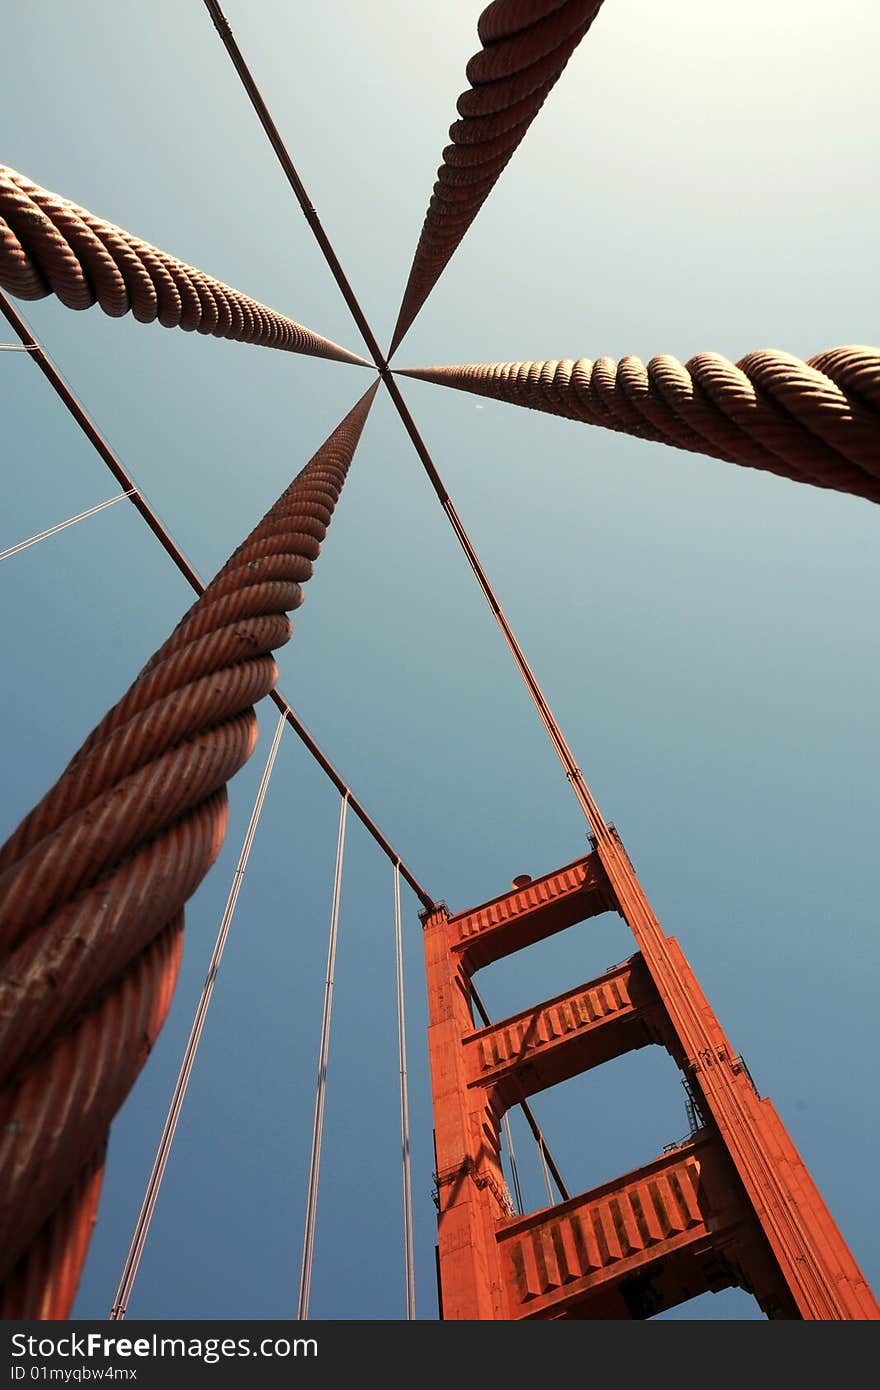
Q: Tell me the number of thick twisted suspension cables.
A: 4